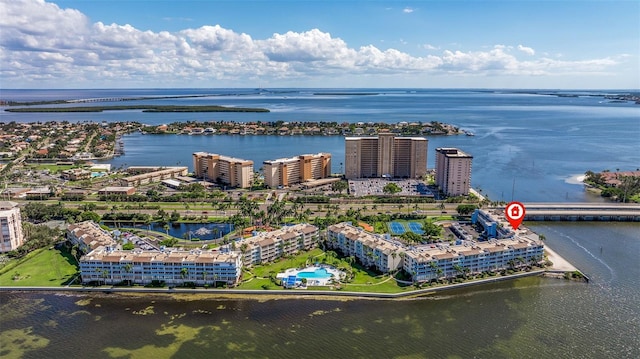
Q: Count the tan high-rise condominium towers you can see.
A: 4